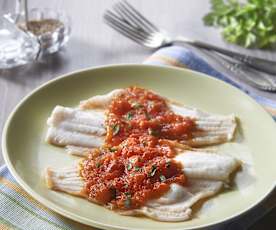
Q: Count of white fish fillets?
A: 2